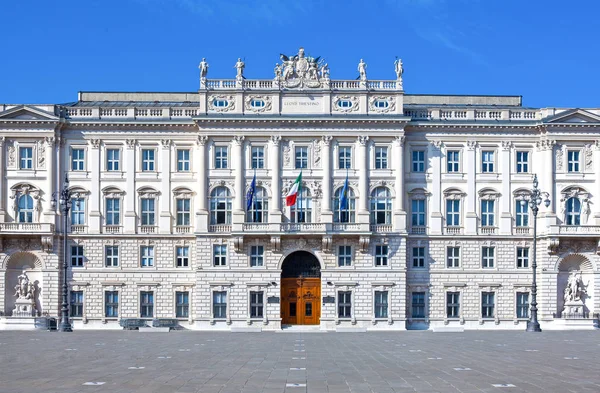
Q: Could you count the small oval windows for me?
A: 4